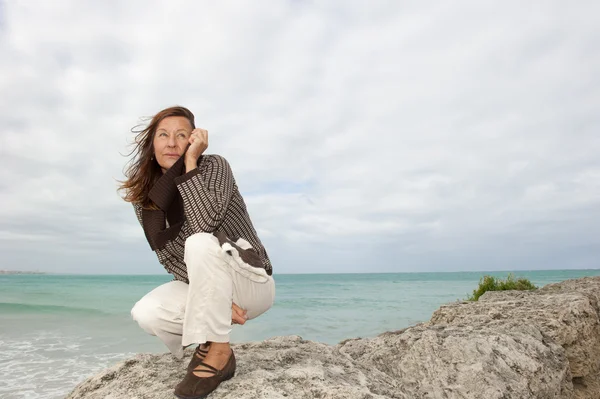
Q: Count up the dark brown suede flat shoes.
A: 2